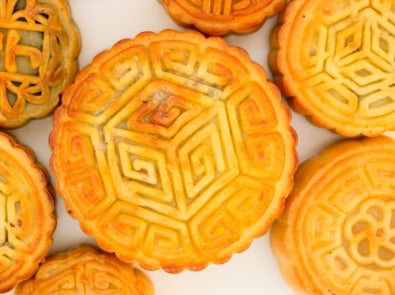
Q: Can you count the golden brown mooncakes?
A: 7